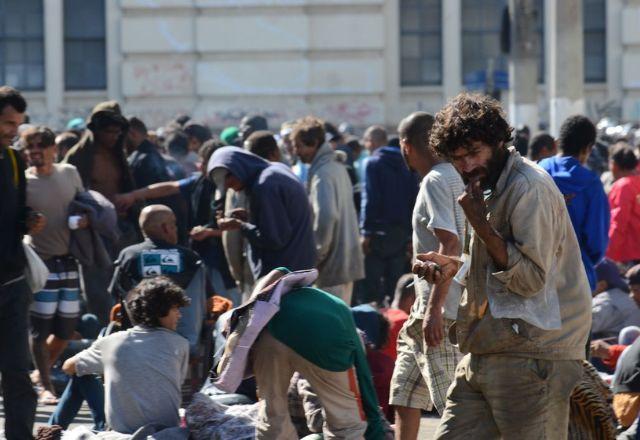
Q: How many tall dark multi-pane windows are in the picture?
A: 5